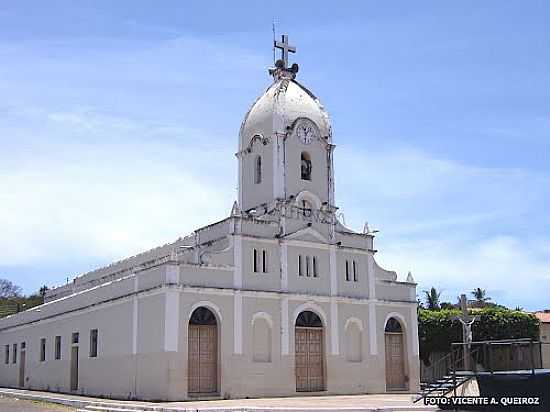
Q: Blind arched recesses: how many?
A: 2